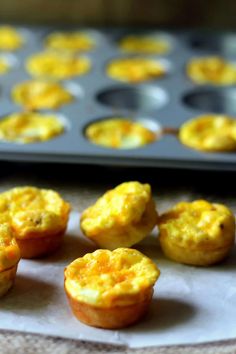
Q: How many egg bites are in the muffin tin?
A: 11